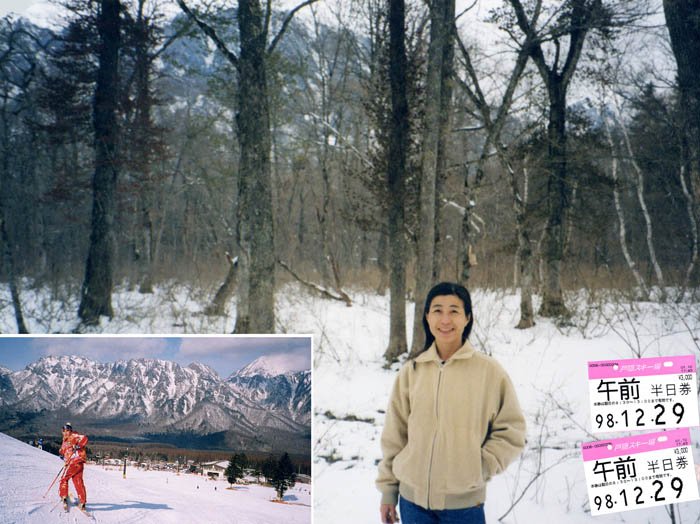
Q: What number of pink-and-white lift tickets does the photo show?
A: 2